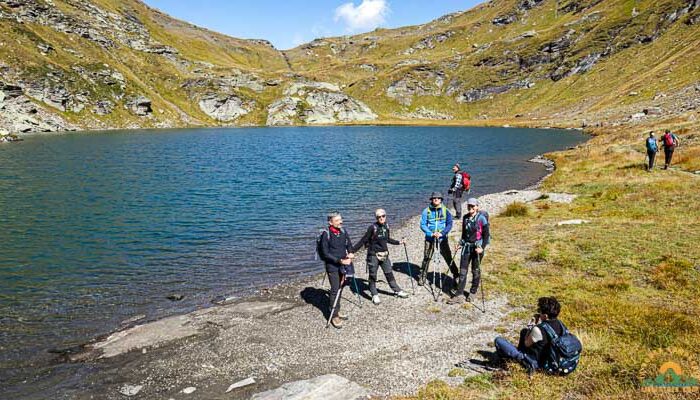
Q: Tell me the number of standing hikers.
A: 7